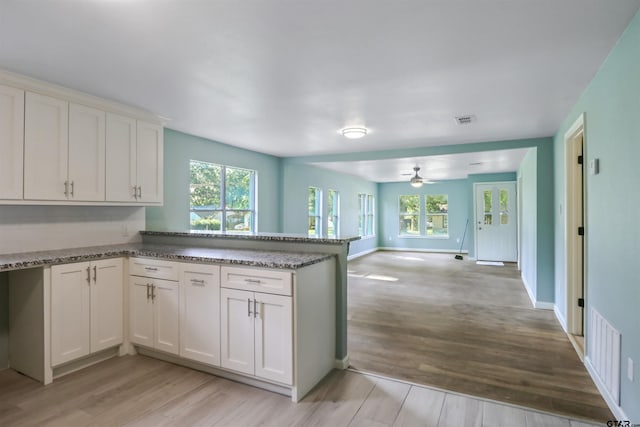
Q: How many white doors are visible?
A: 1